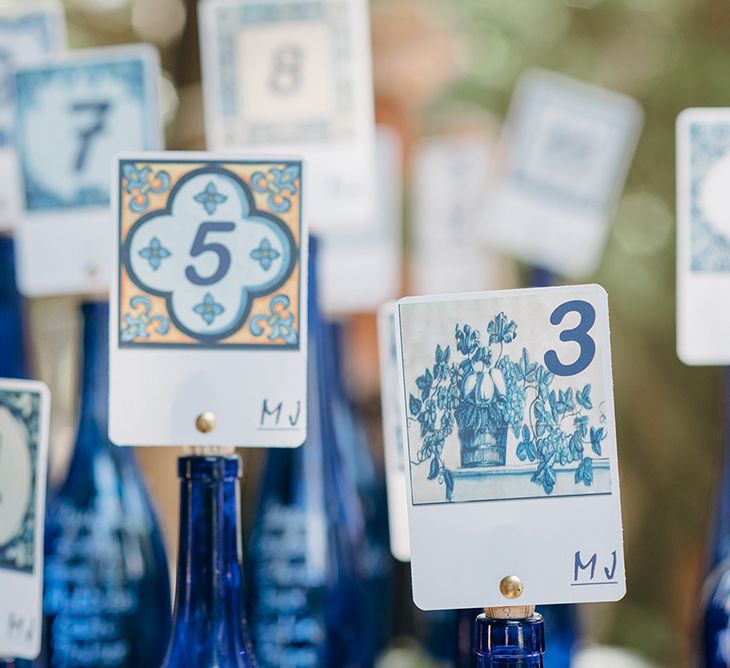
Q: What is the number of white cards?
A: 11